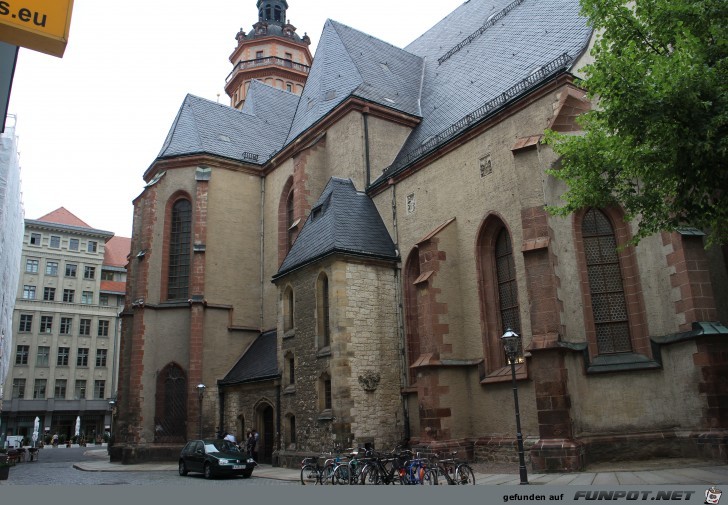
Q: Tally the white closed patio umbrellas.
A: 2